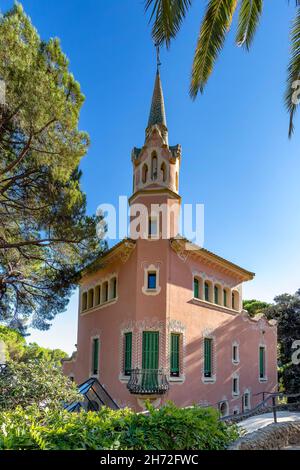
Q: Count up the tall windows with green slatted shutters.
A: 6